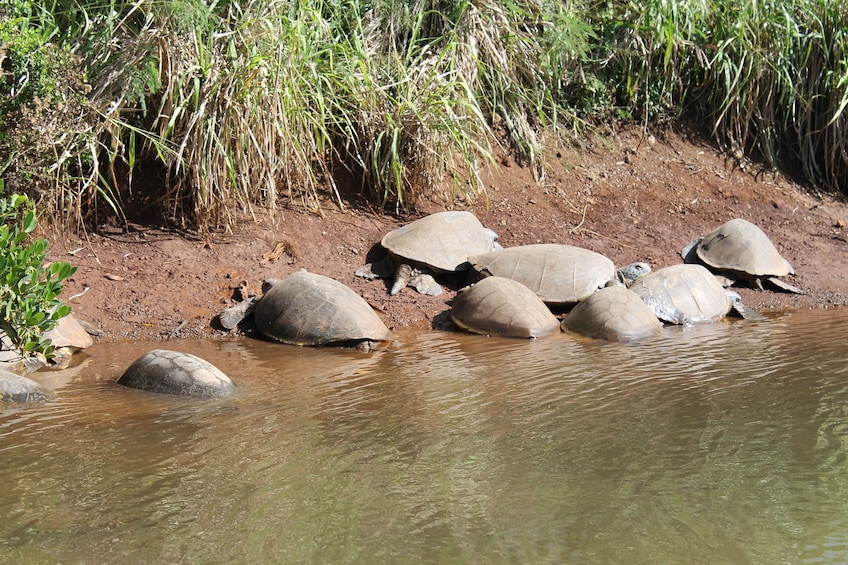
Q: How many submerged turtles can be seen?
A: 2